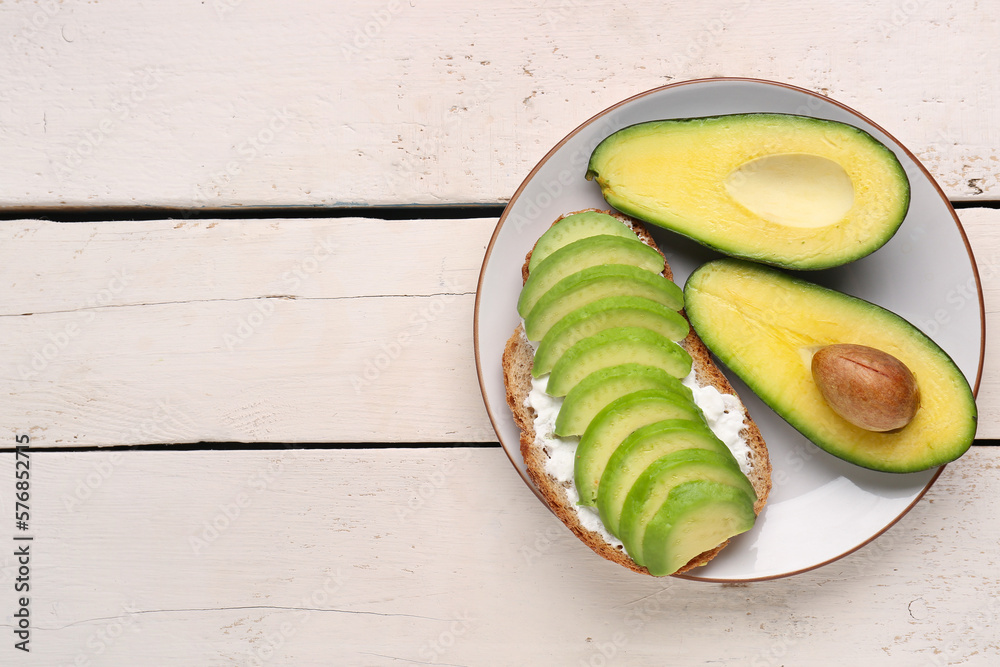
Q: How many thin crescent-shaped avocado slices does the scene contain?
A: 10